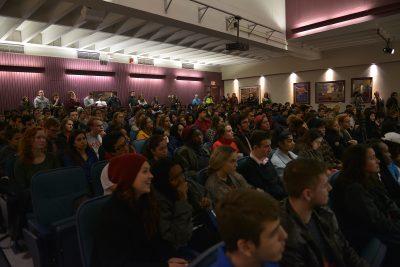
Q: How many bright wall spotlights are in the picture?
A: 5